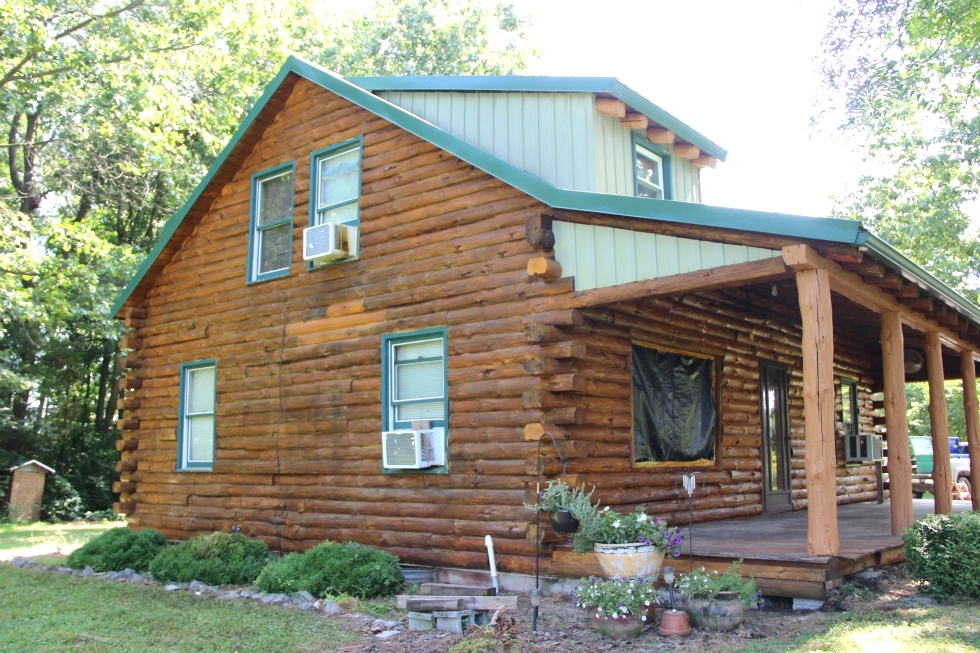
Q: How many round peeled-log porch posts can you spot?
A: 4